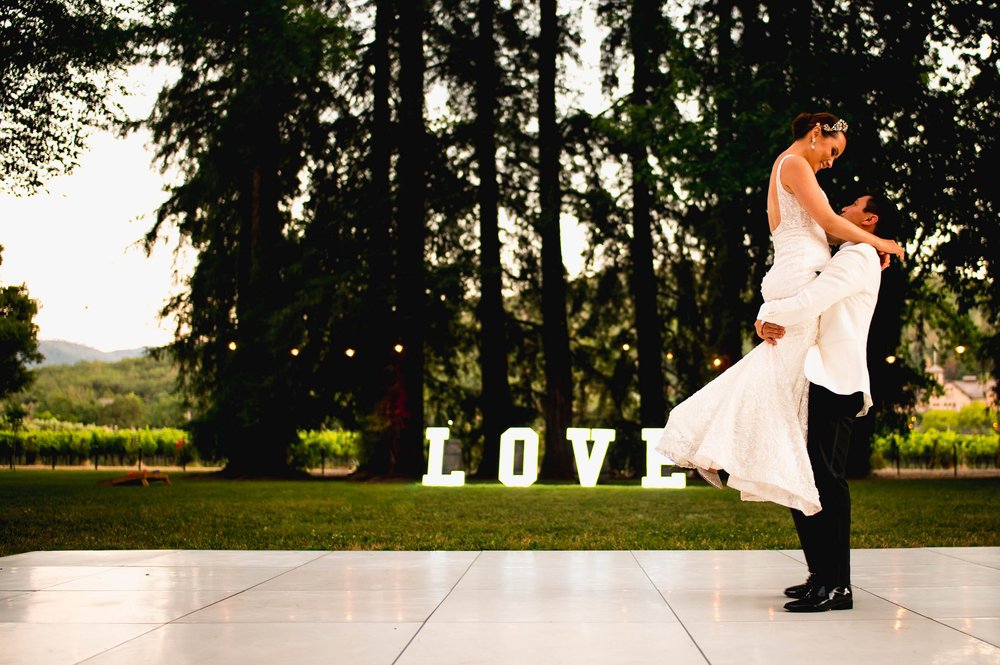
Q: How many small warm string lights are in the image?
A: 9